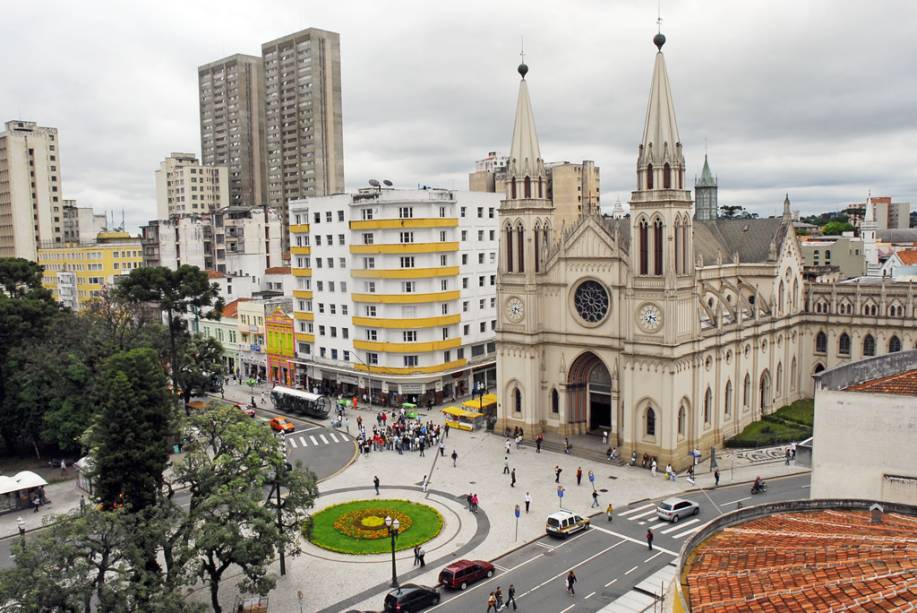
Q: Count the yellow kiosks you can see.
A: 2